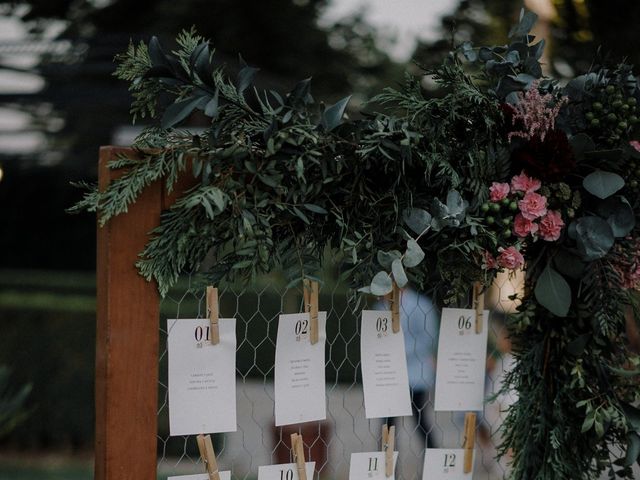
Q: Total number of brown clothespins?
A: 8